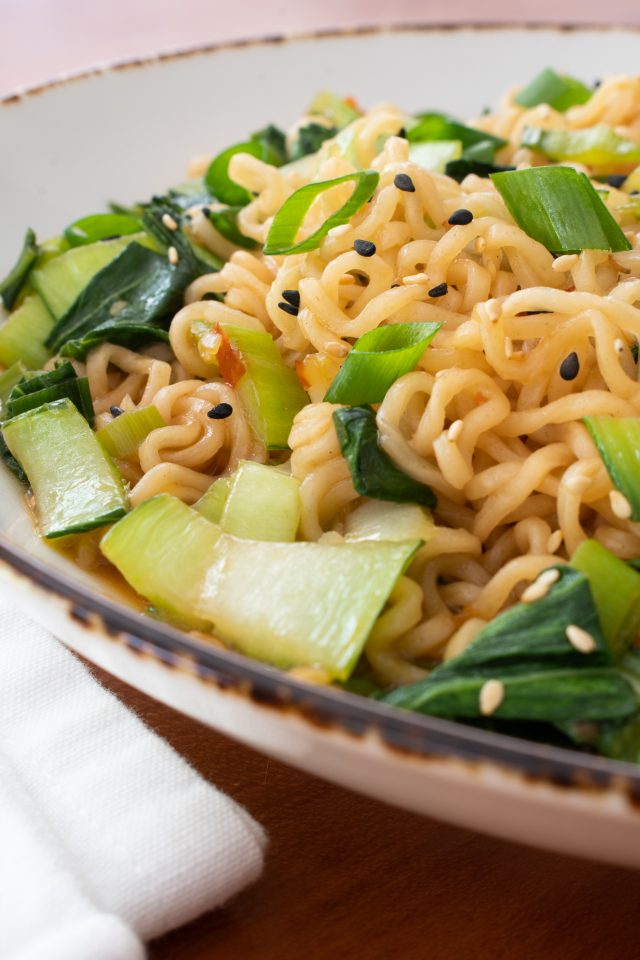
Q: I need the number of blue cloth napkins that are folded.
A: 0